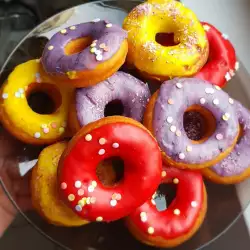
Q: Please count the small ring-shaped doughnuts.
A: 10